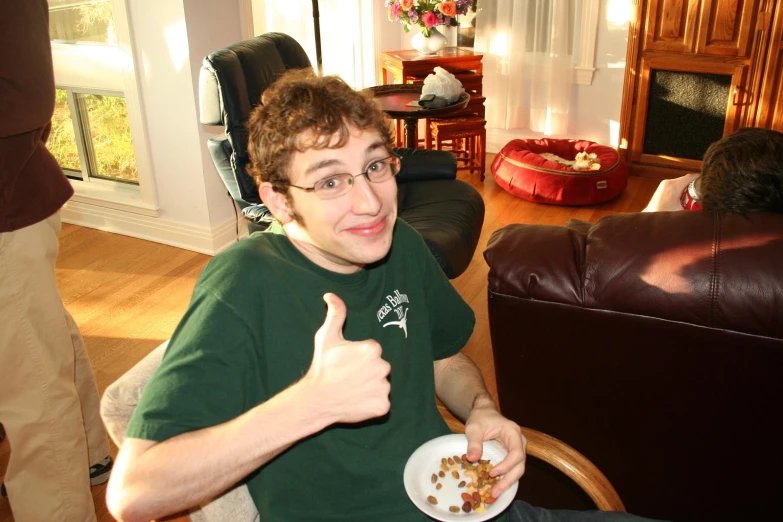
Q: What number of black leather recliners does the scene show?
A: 1